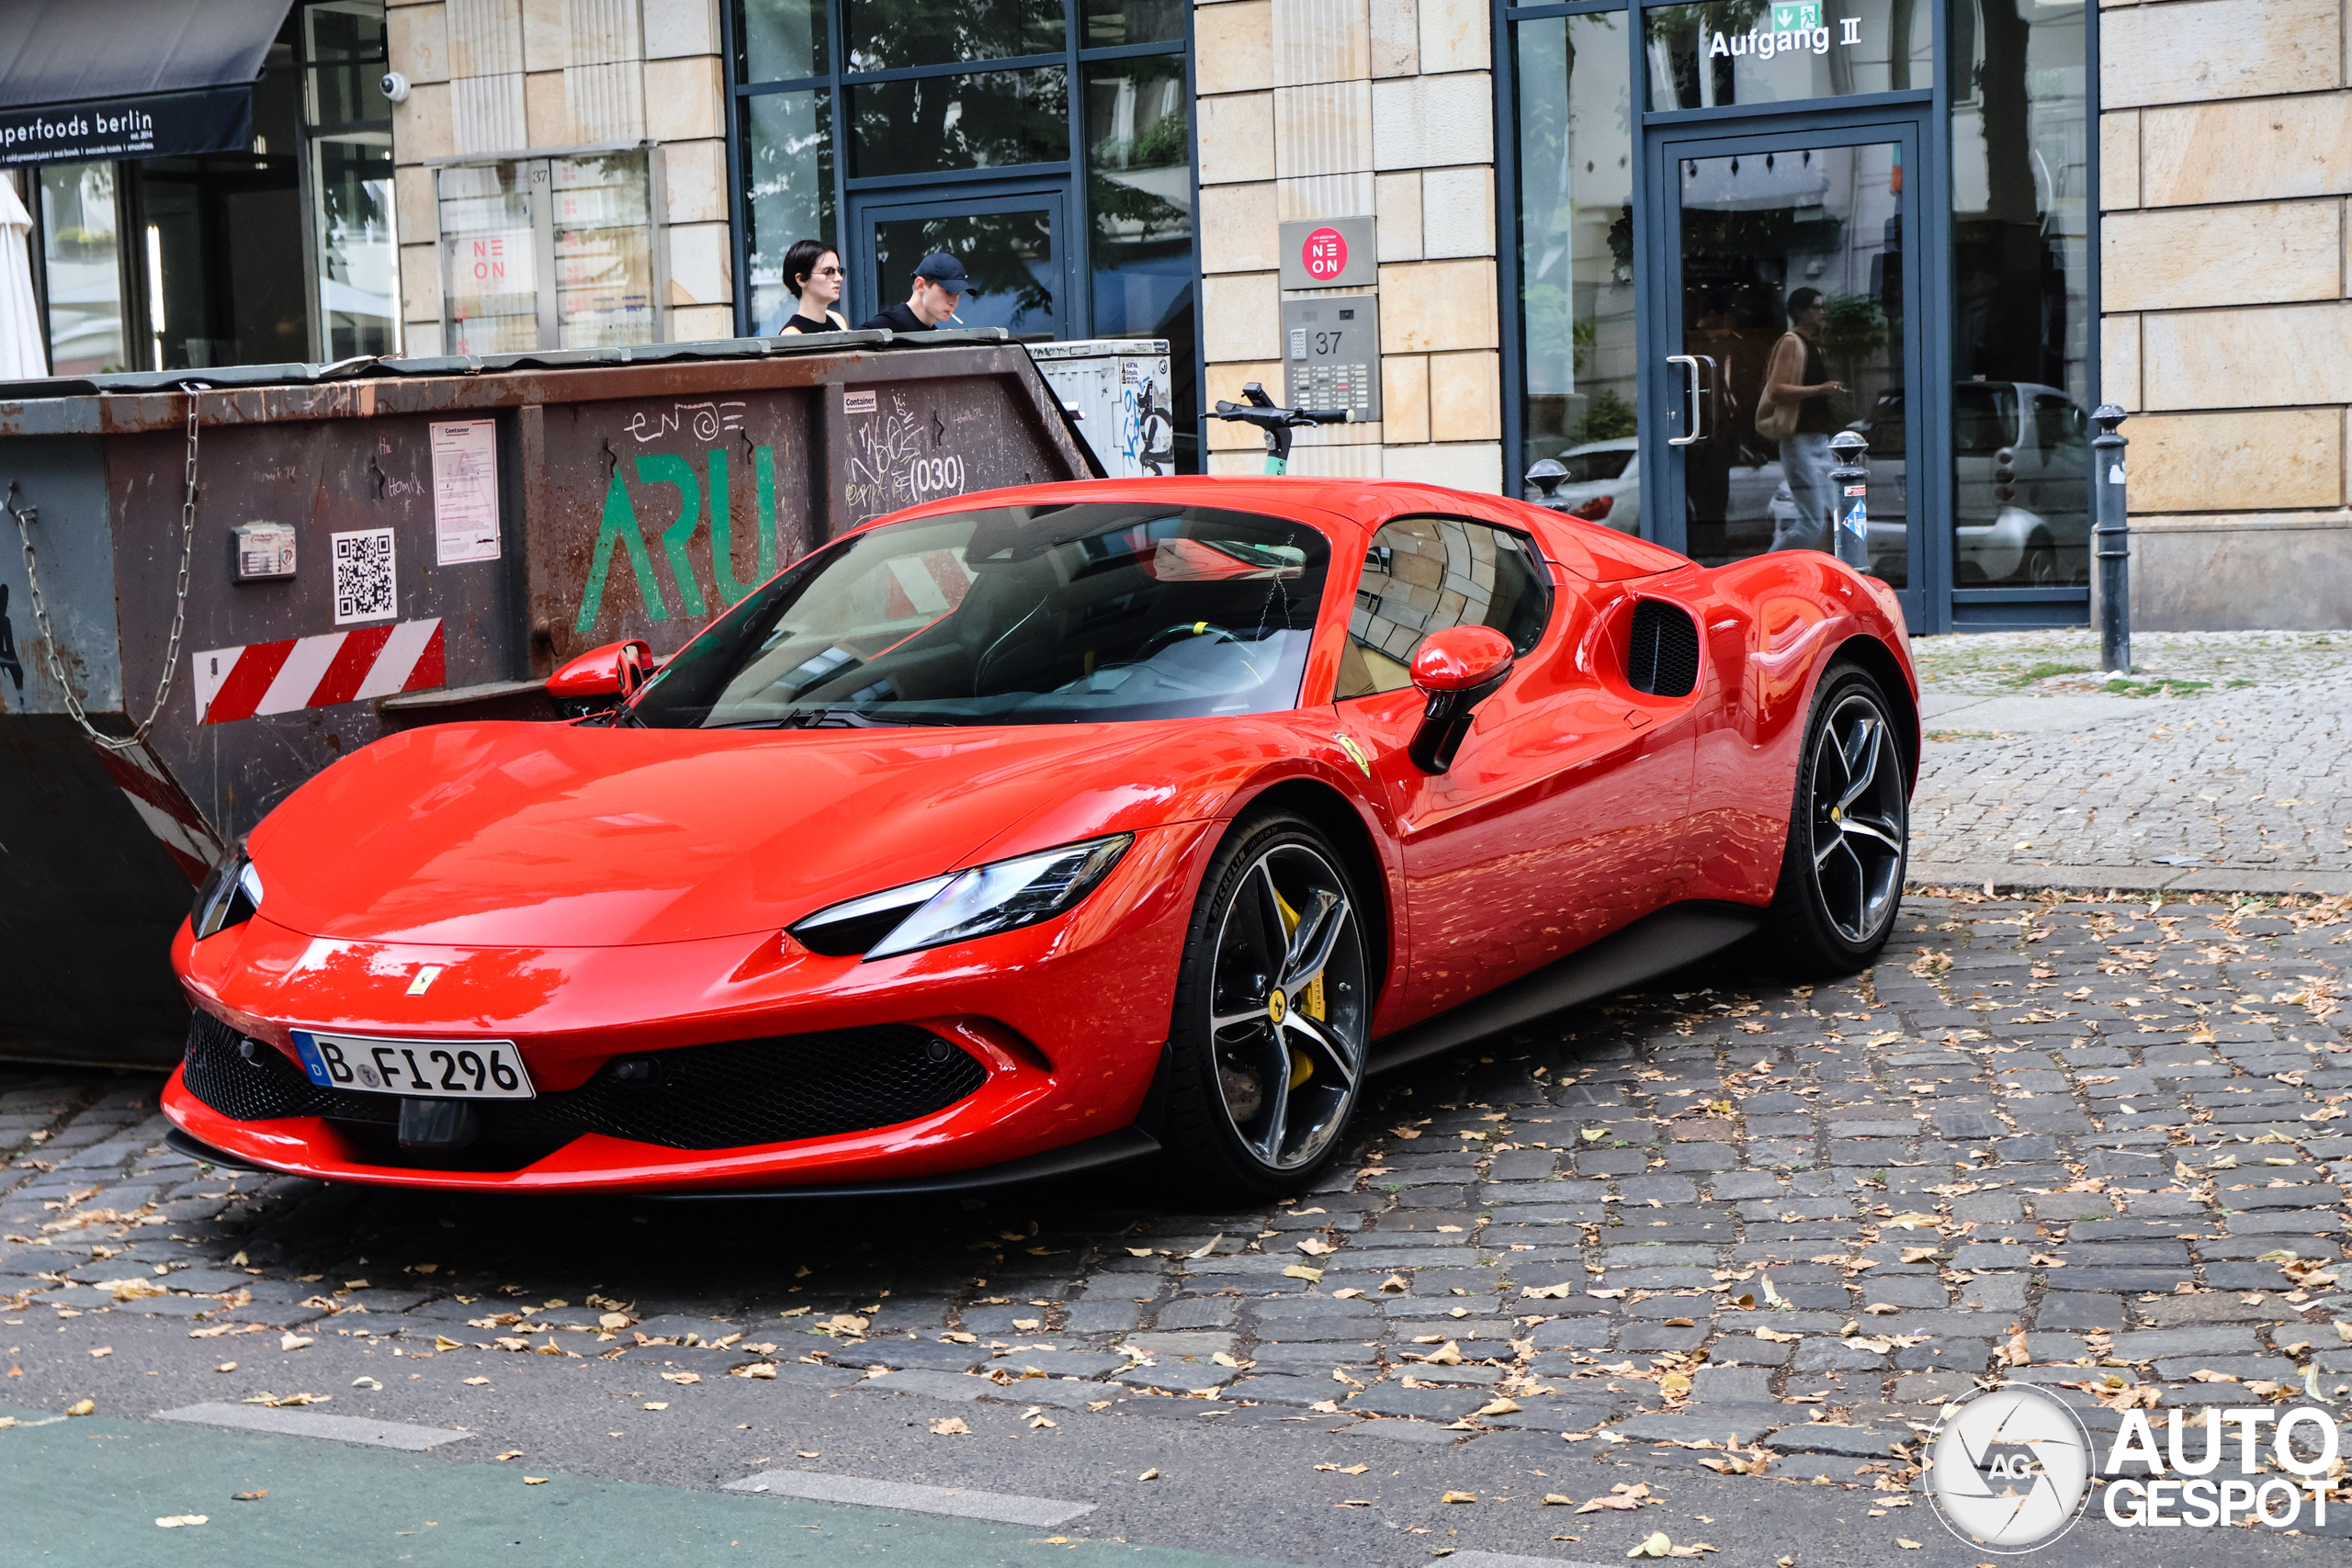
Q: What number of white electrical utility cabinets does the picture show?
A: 1